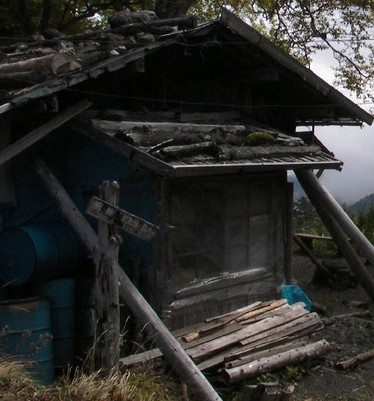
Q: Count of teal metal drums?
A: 3